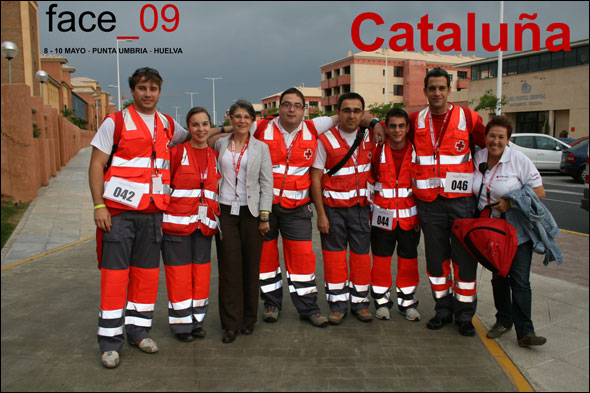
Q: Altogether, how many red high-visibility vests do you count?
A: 6